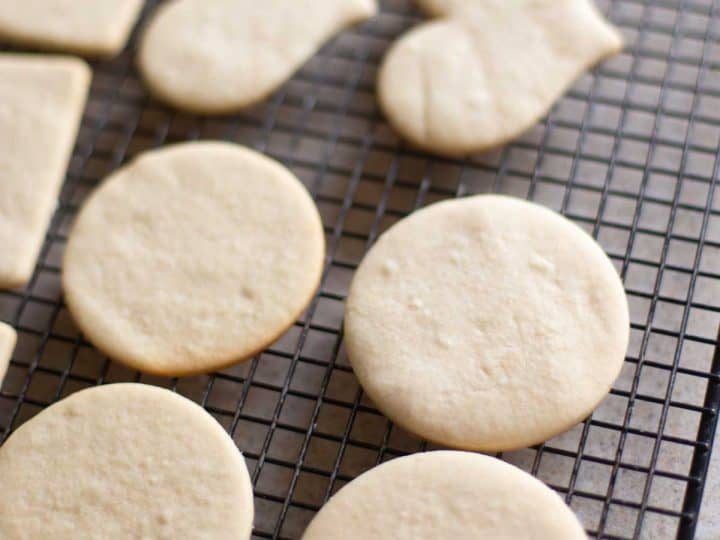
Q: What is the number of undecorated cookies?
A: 9